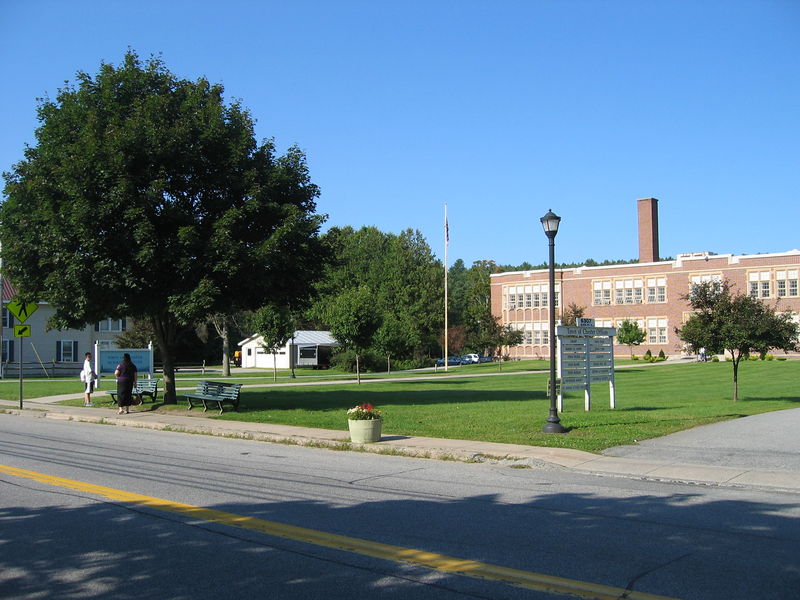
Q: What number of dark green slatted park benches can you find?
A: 2